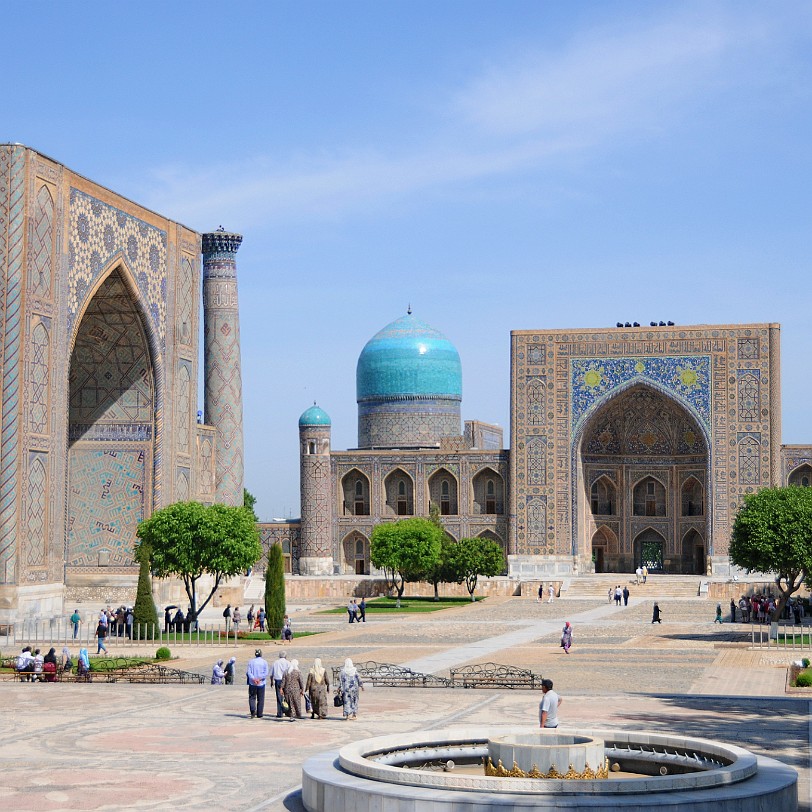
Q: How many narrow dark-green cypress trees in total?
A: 2